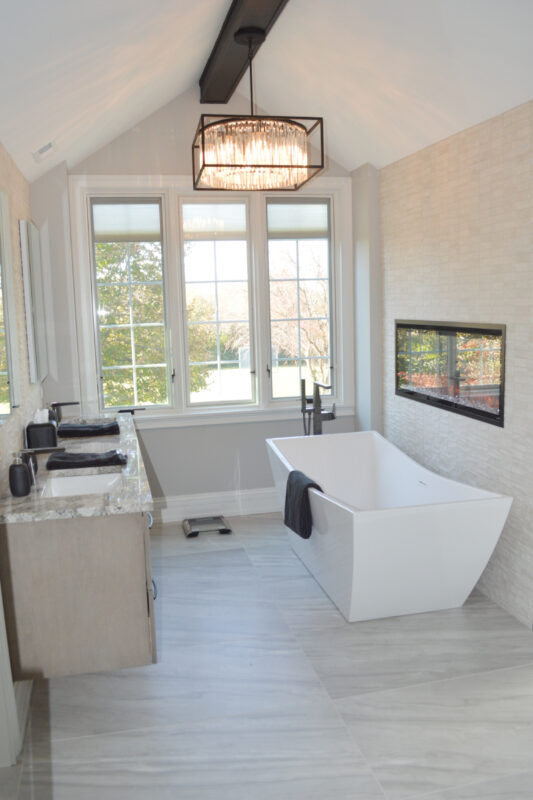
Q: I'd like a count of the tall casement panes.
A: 3